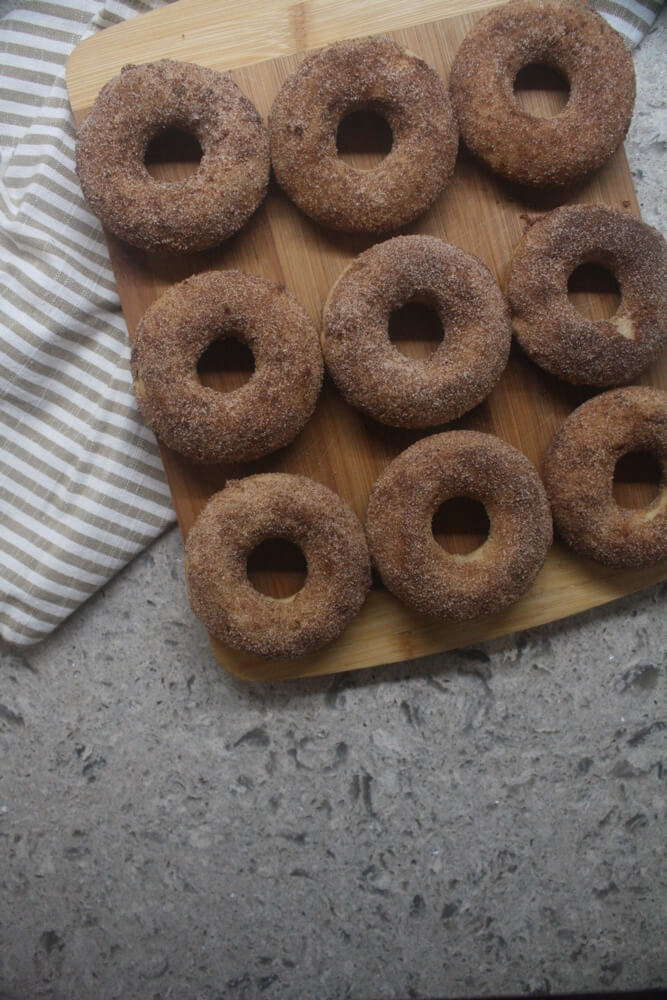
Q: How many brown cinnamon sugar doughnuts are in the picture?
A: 9